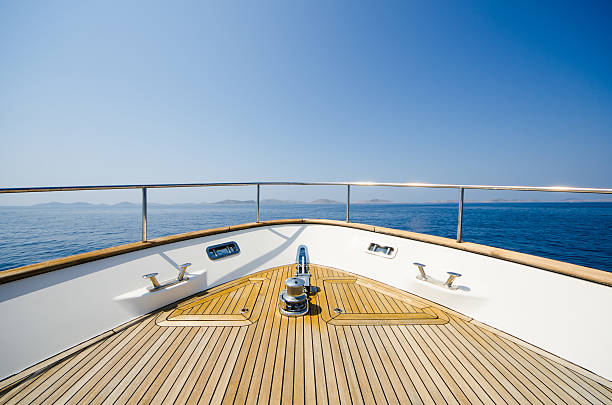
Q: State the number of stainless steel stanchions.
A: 4